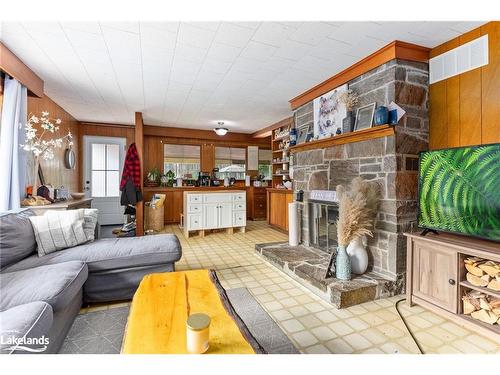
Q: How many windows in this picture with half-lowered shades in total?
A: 3